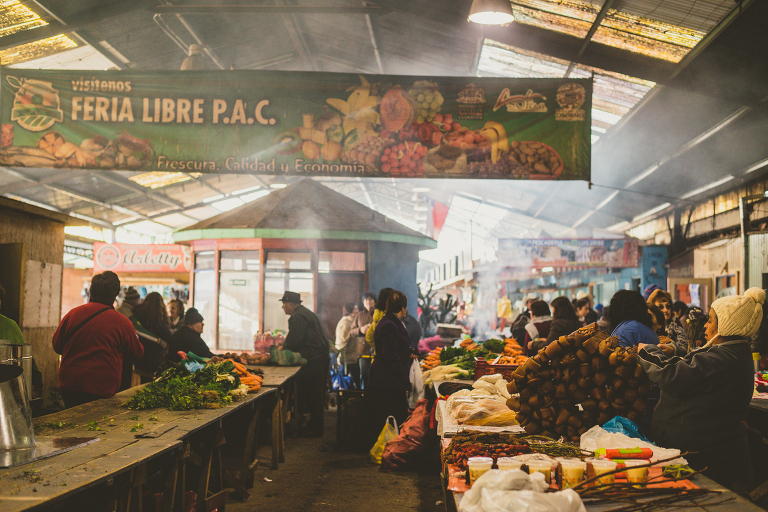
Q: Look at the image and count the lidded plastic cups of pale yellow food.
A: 6